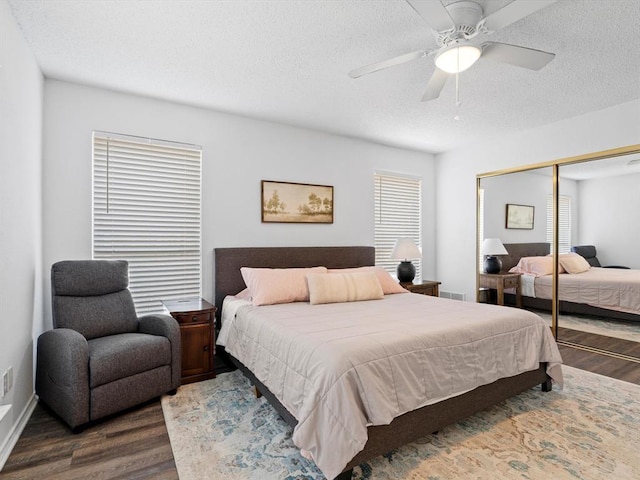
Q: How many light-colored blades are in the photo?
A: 5